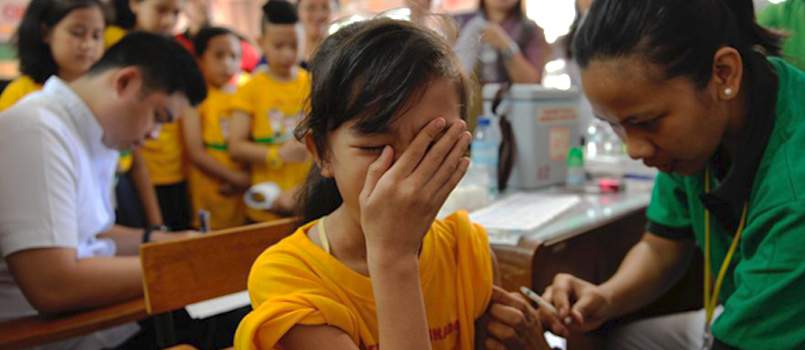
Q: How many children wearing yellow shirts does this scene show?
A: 5